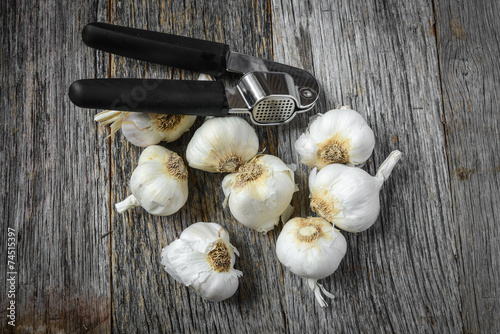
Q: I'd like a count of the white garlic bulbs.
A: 8